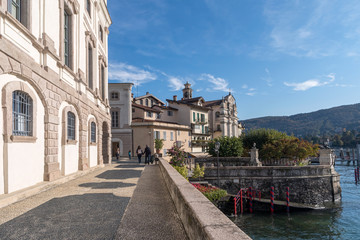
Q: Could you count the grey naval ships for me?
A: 0